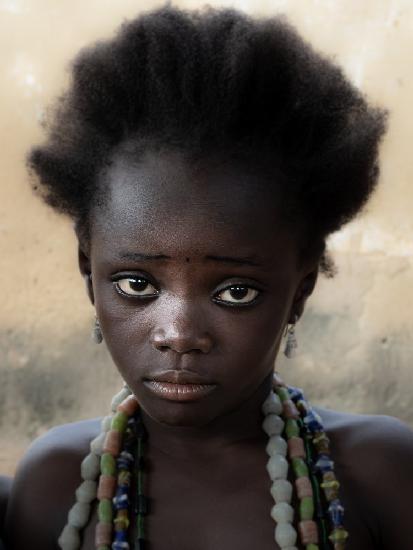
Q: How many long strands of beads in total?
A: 4